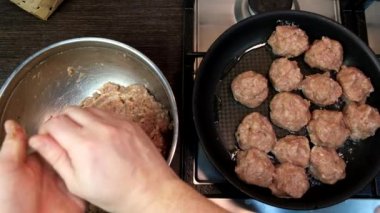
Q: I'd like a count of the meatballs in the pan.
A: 14